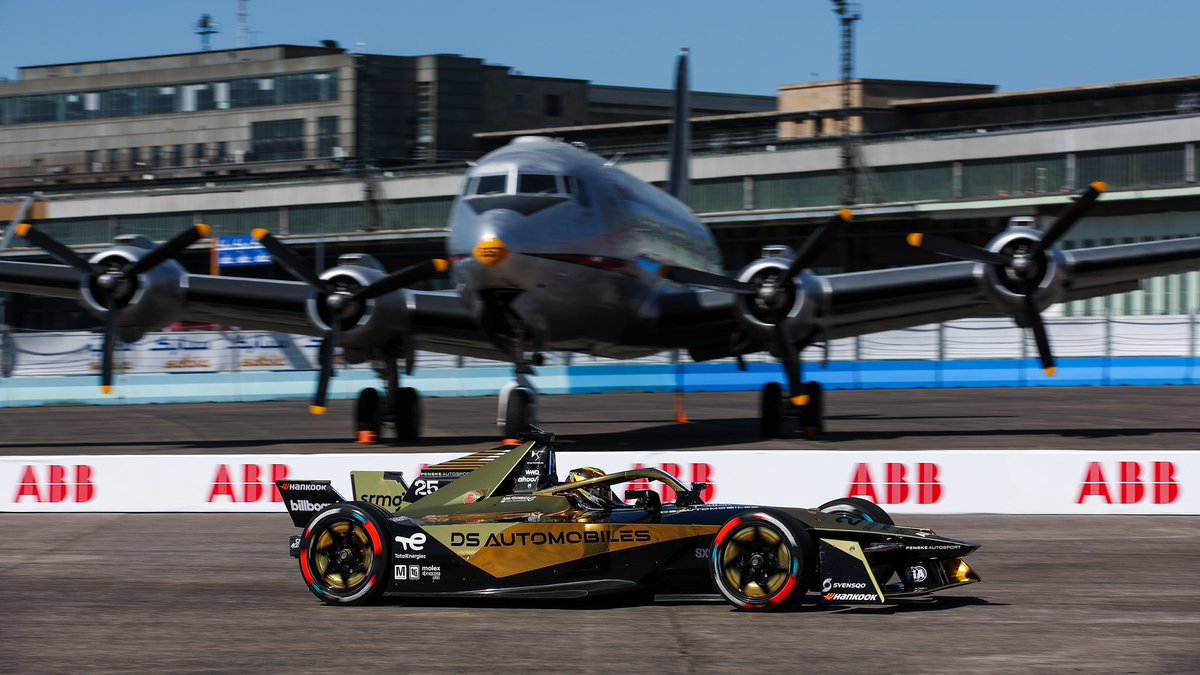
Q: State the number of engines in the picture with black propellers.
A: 4